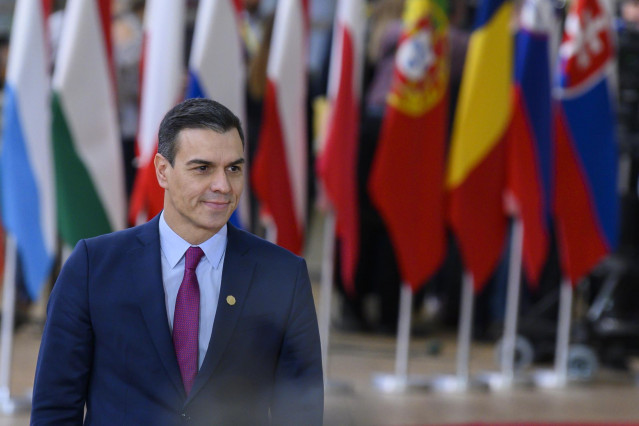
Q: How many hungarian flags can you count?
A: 1